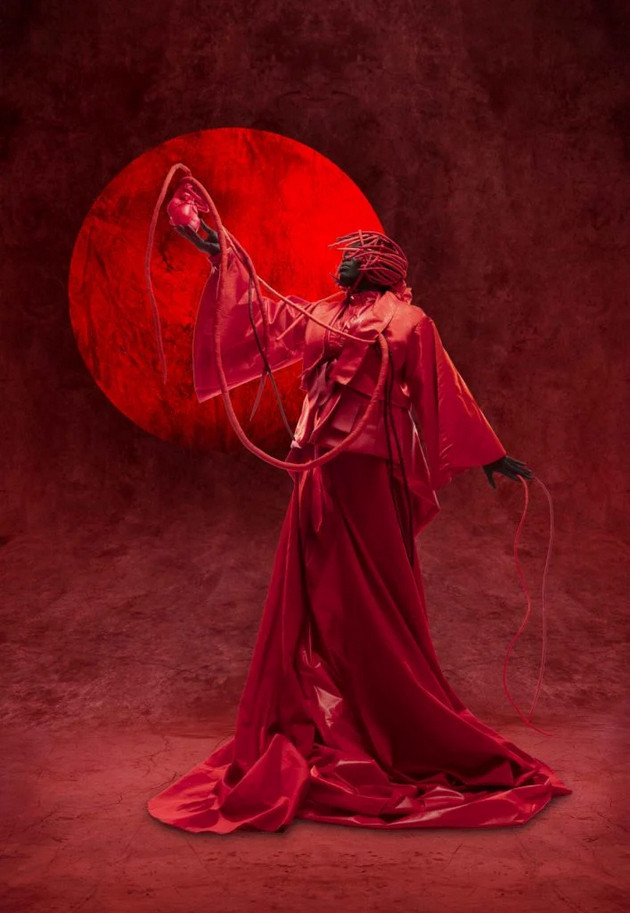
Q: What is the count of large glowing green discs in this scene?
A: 0